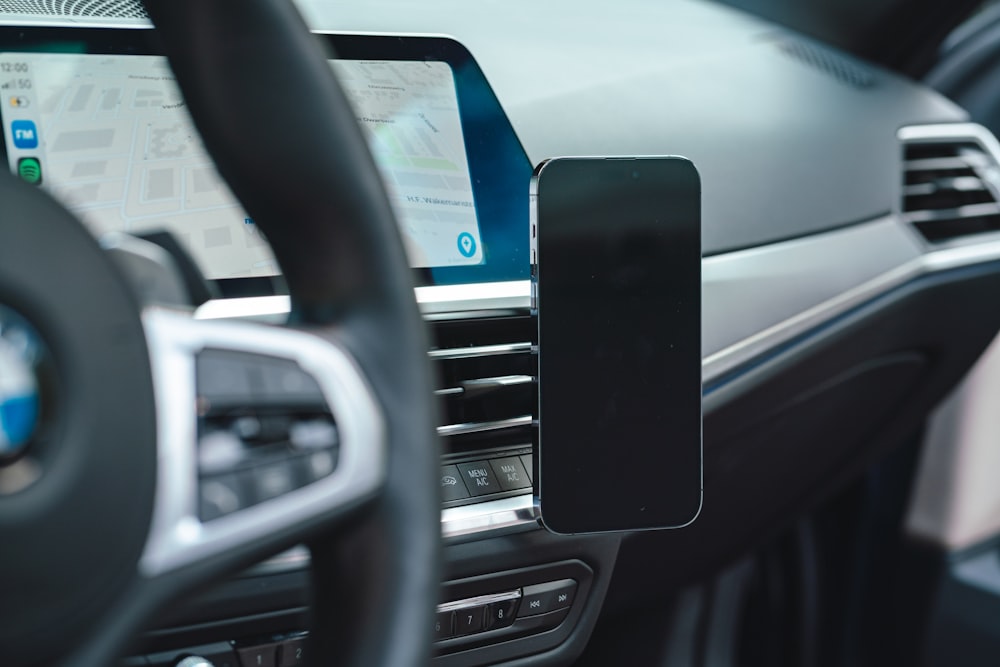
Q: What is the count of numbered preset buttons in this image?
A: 5